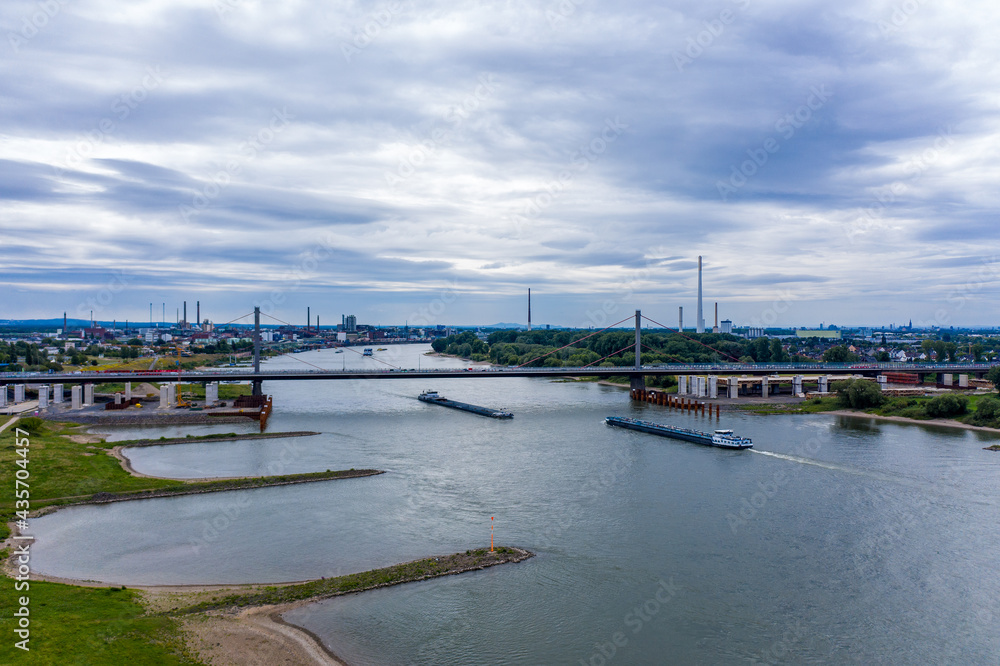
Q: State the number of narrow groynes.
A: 3